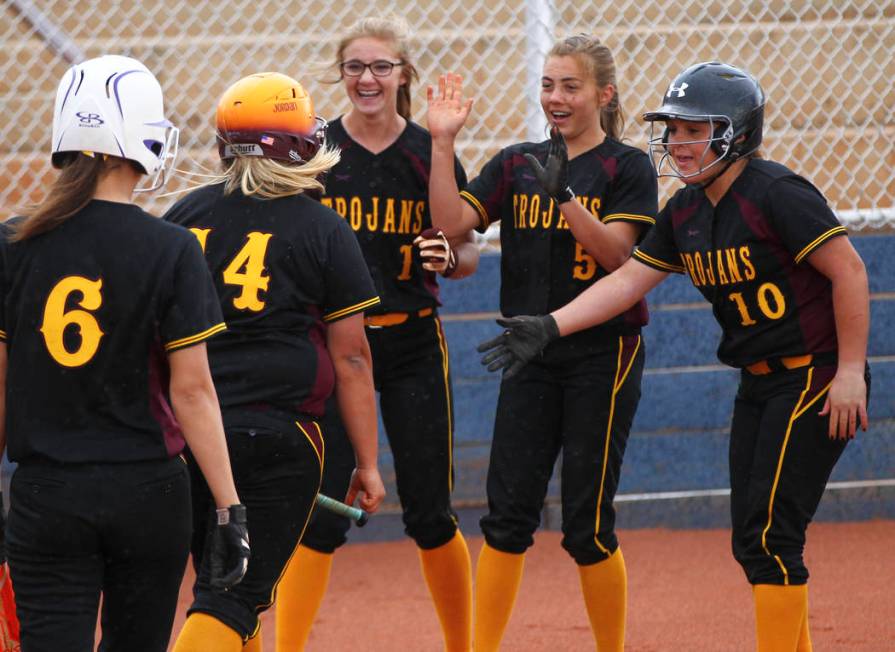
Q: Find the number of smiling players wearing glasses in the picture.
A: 1